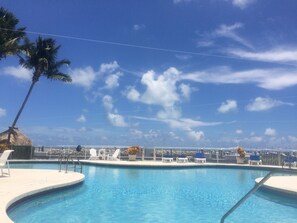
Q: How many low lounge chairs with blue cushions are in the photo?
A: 5